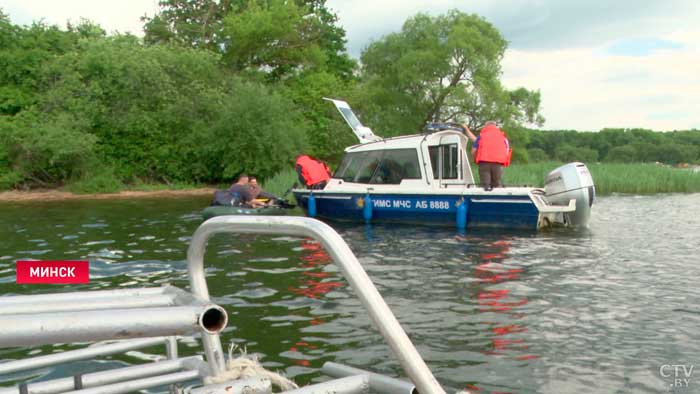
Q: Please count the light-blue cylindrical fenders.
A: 3